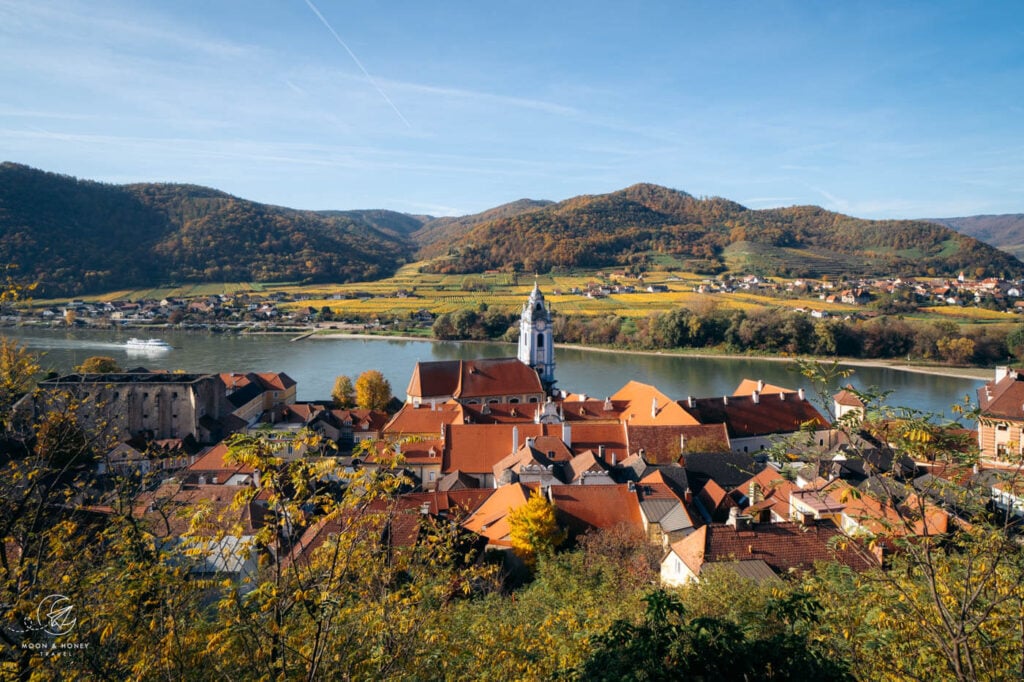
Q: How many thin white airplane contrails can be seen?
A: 1